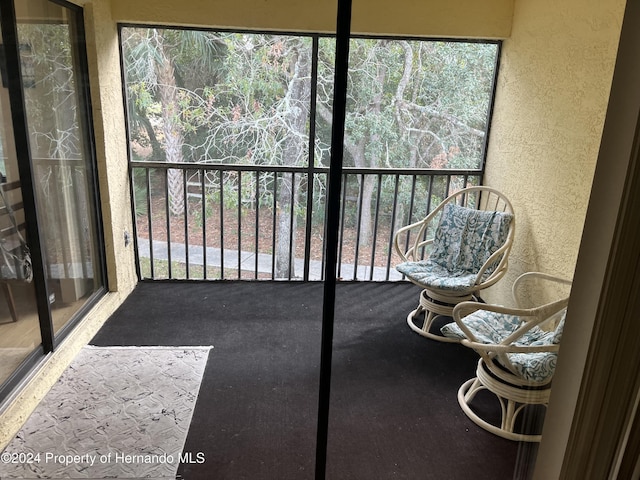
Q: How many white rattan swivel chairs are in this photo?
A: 2